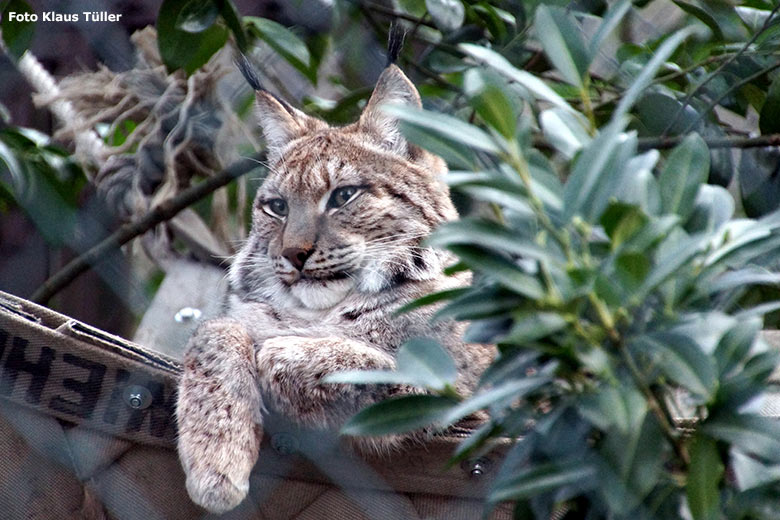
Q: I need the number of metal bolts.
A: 4